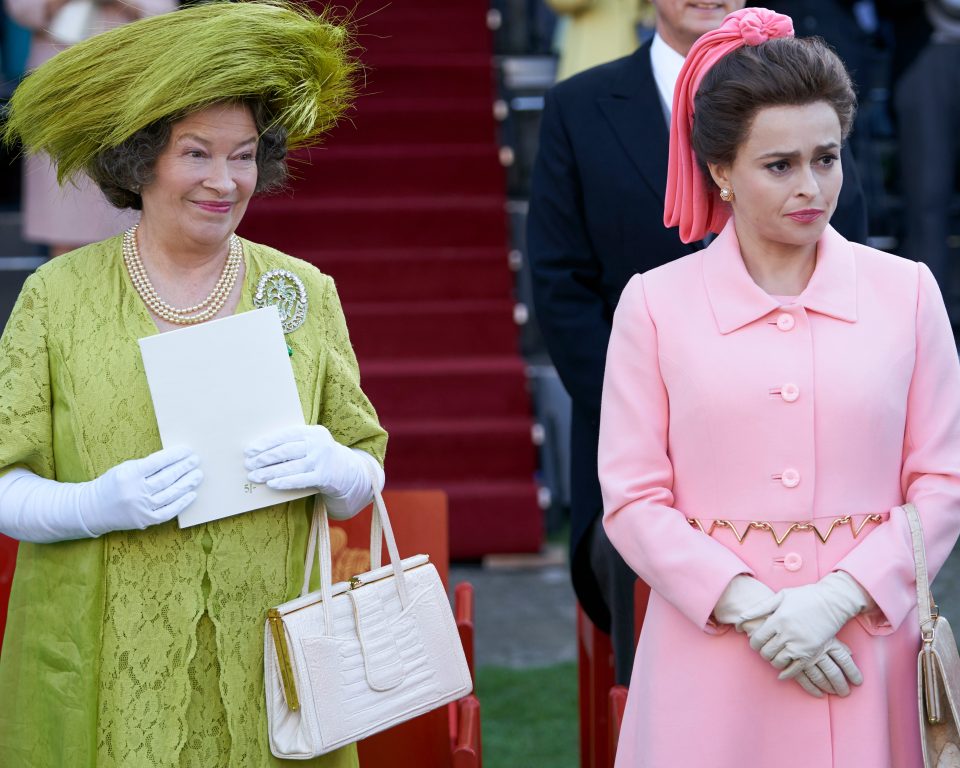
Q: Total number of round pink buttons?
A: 4